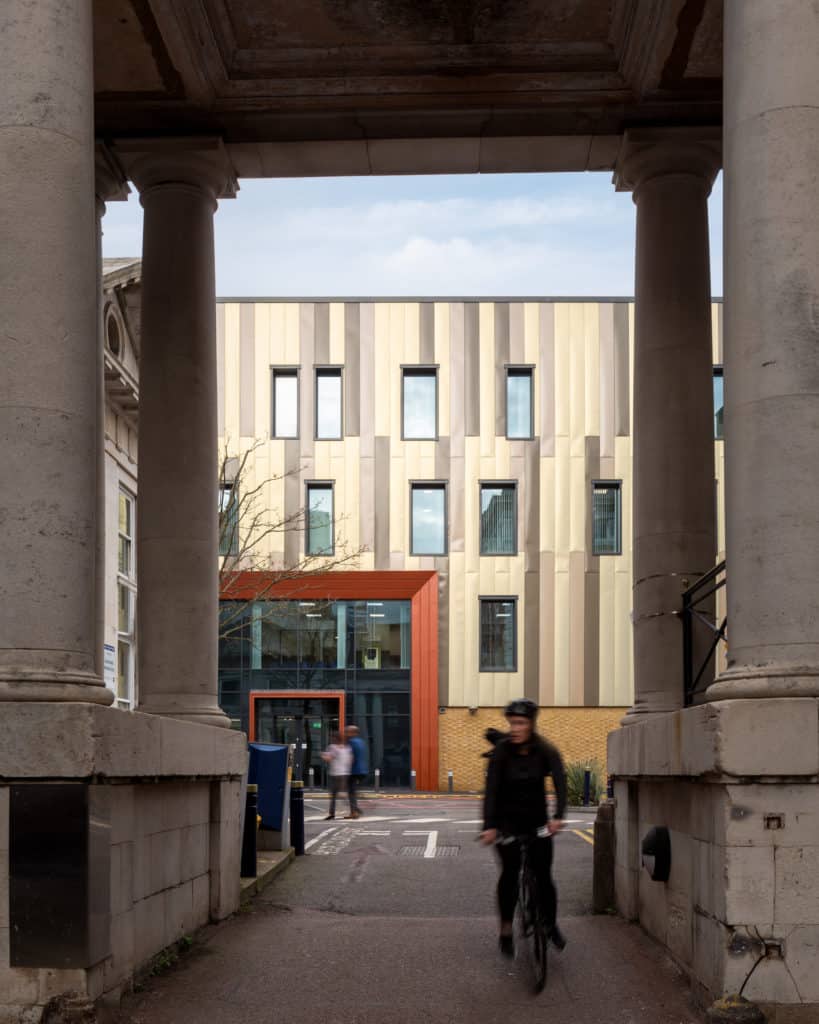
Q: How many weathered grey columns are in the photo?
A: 4